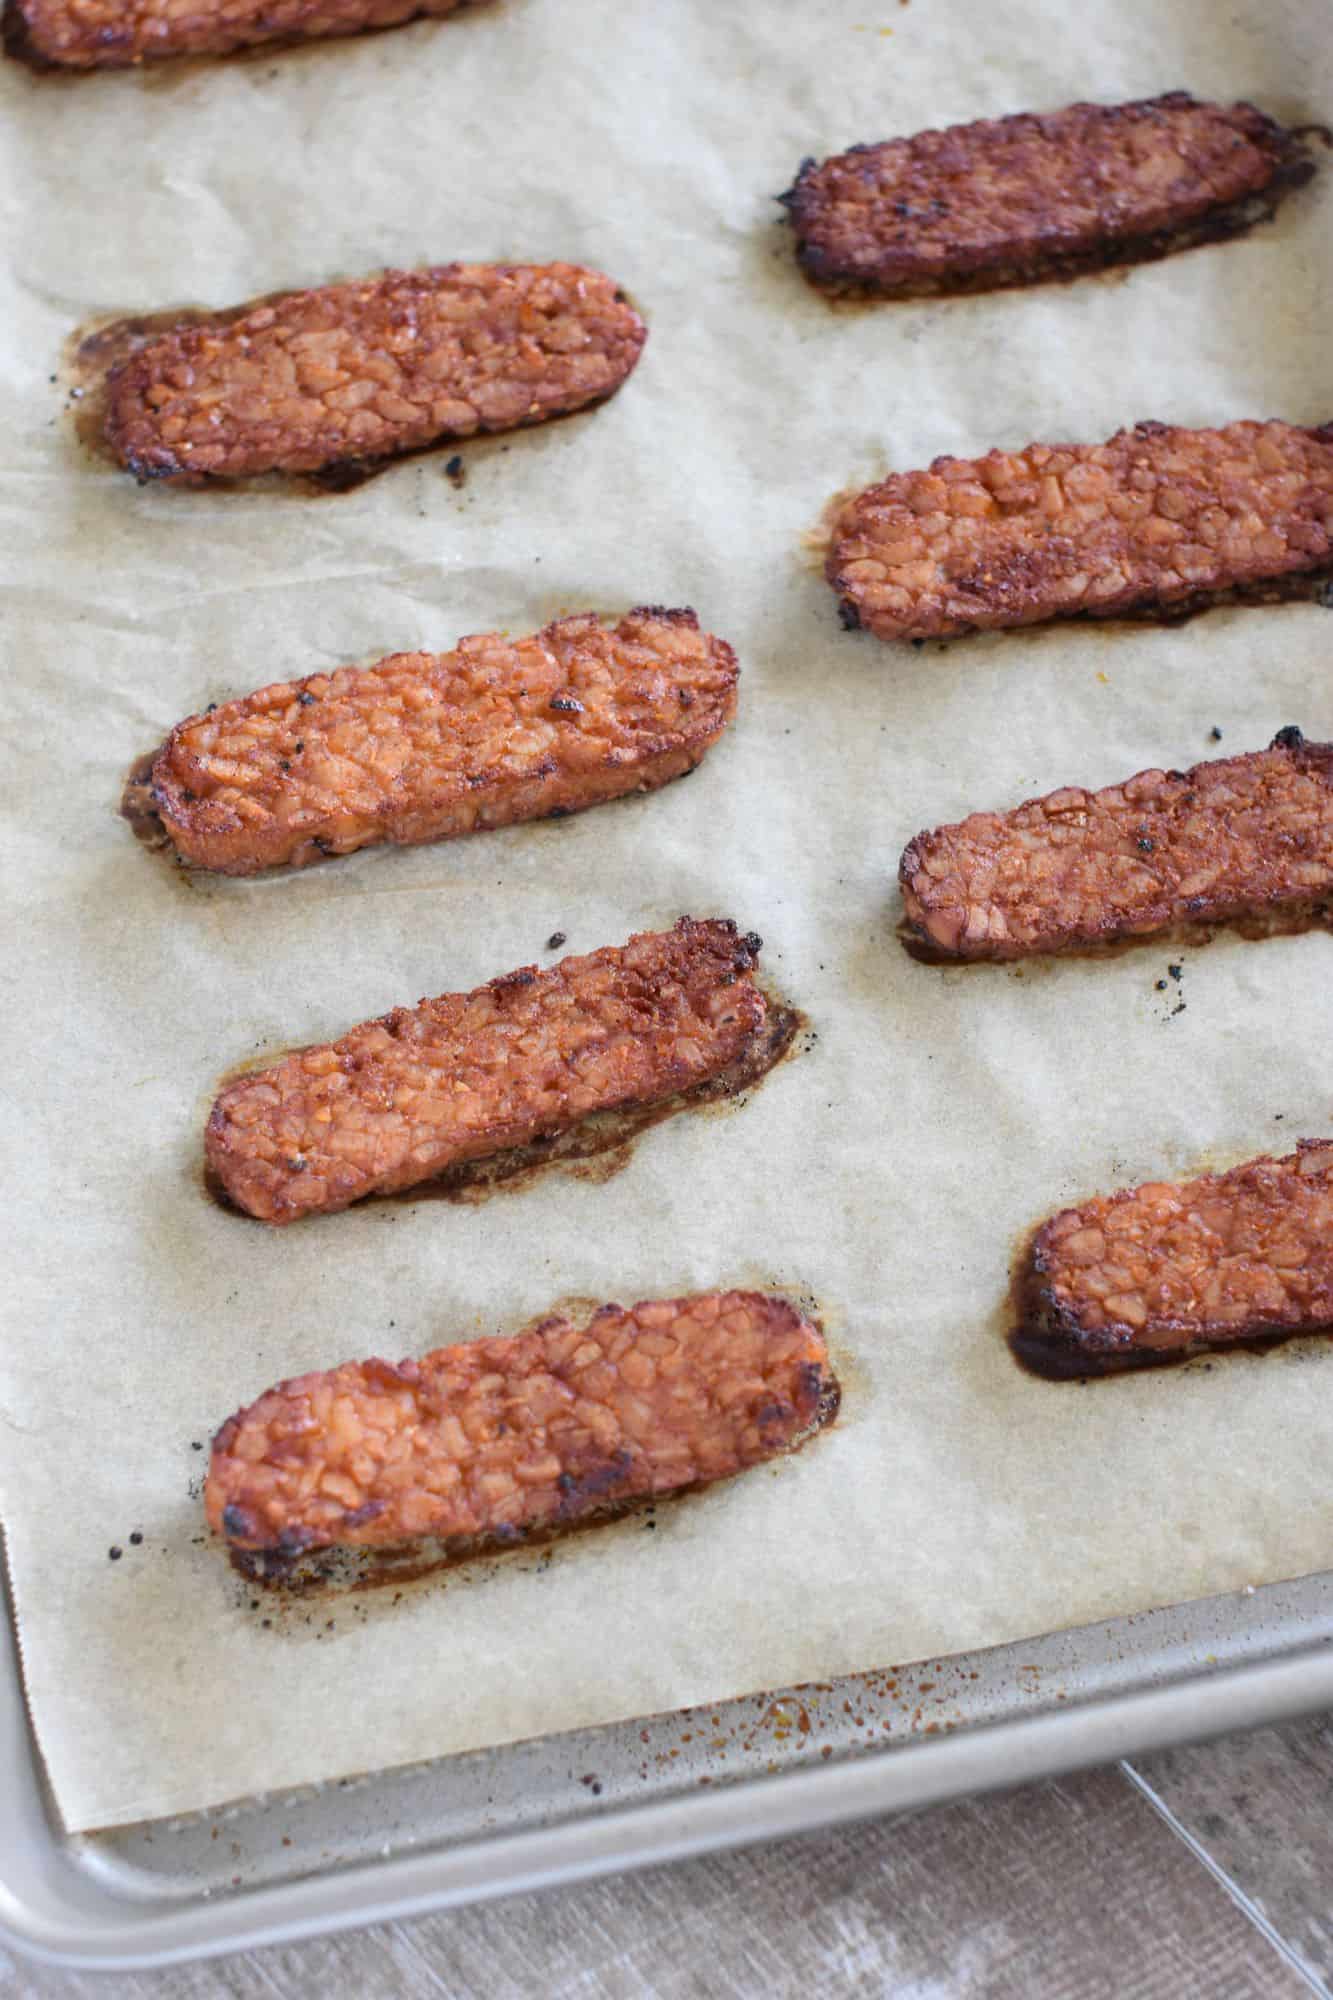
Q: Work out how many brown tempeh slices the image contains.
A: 9